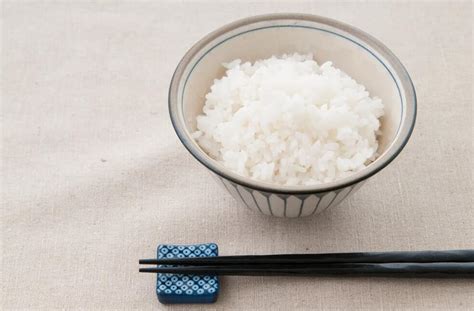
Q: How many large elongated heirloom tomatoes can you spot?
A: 0